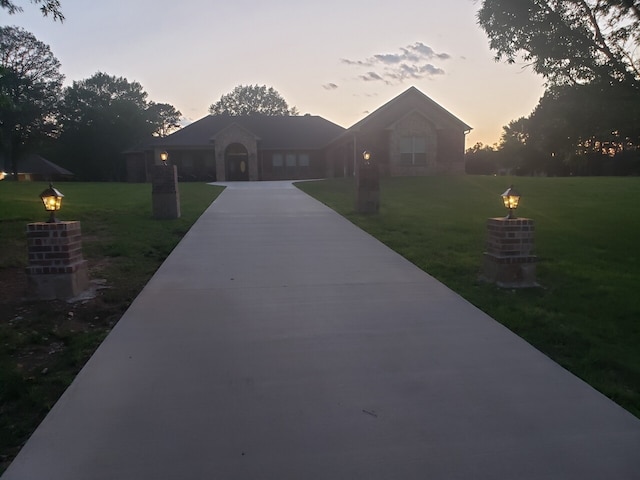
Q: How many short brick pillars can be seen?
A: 4